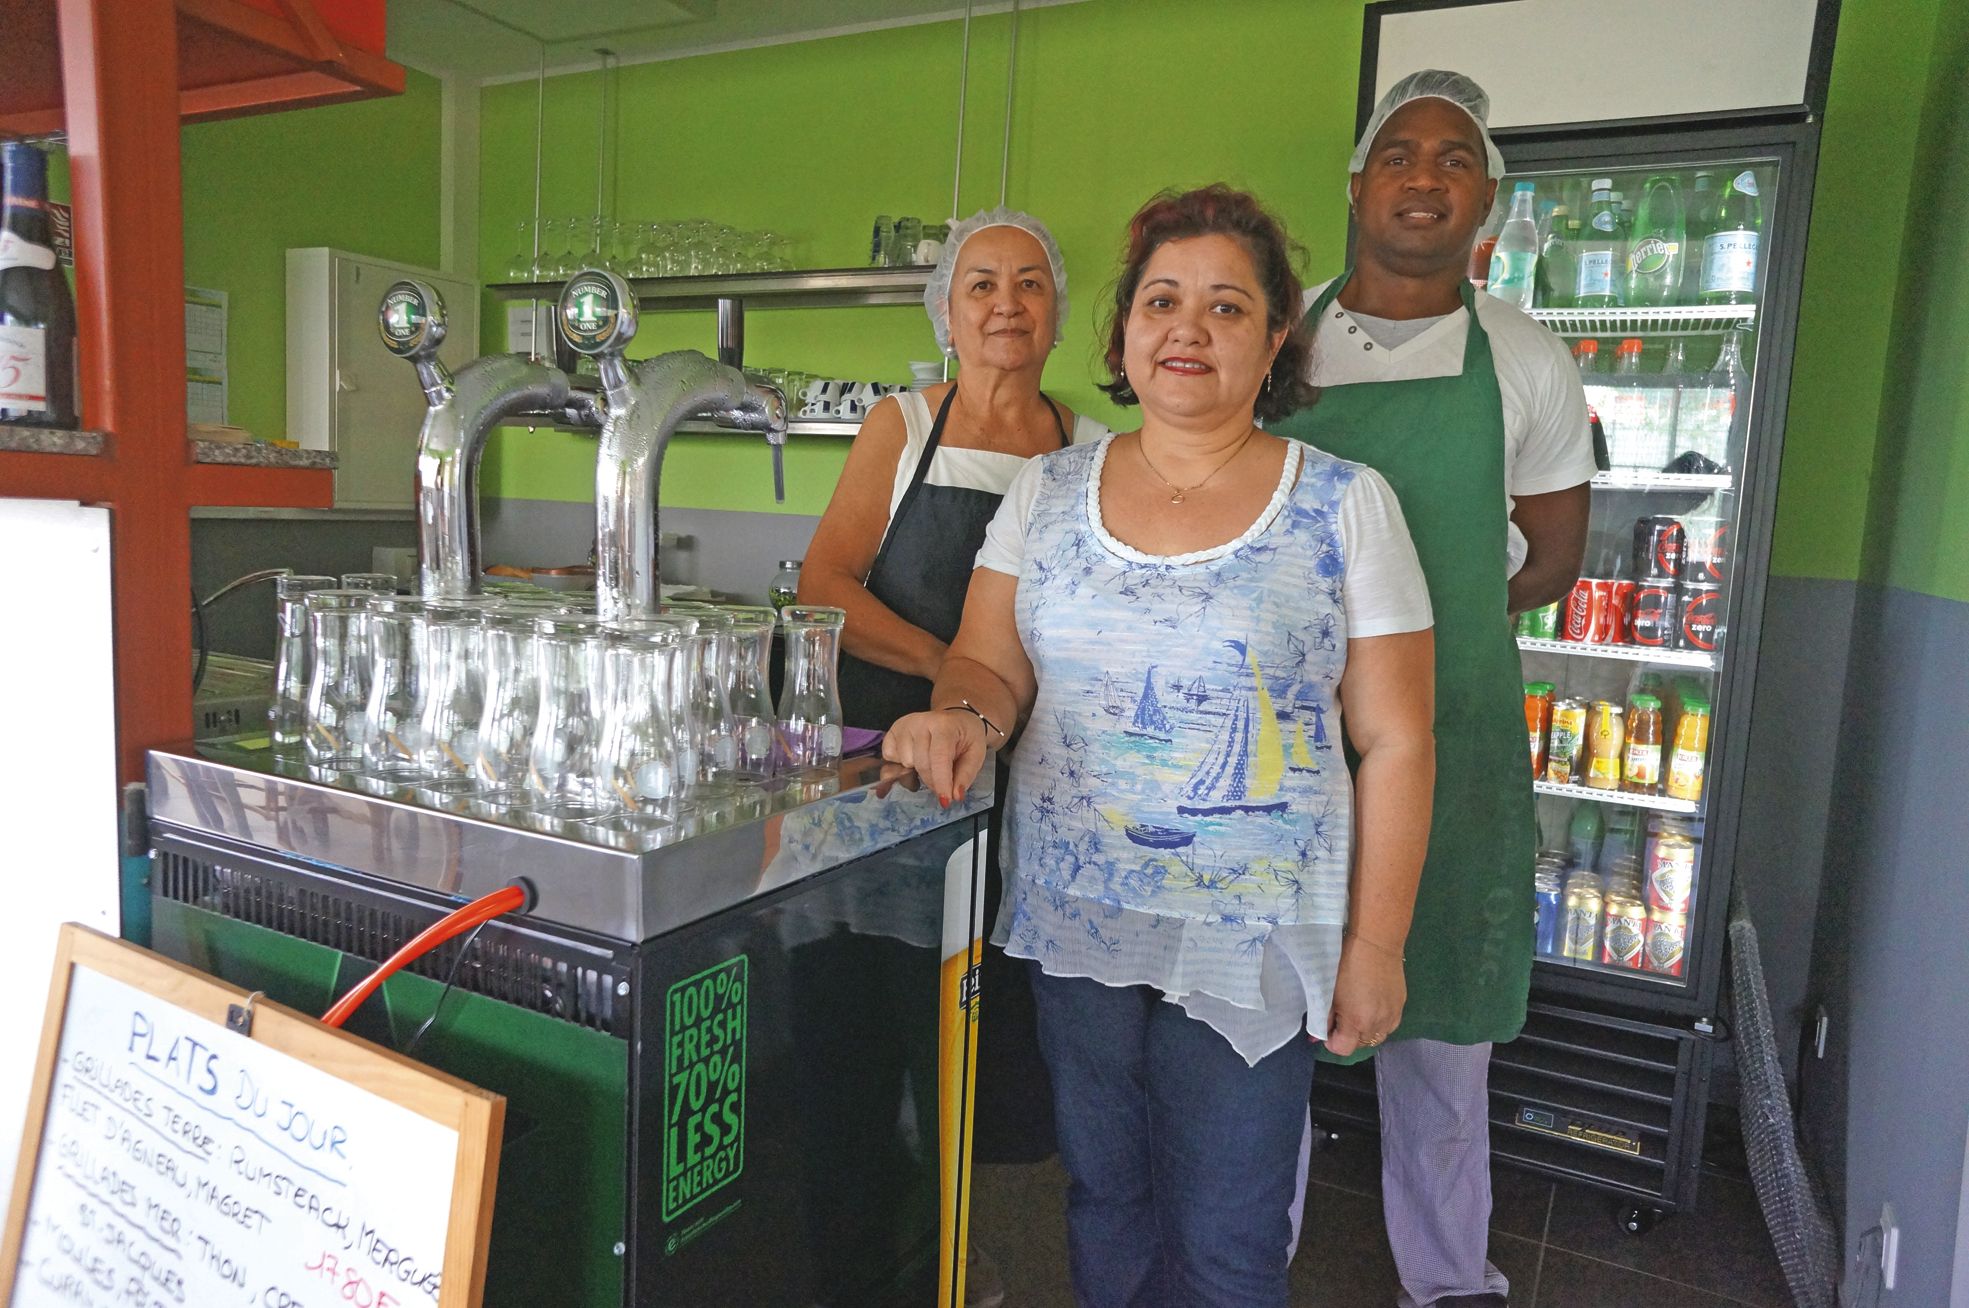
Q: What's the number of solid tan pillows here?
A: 0